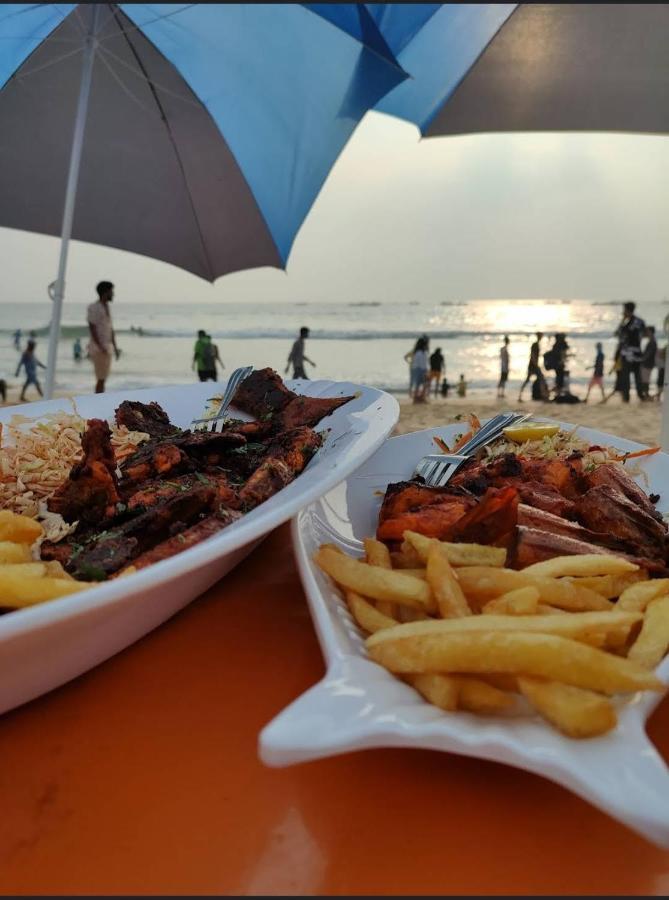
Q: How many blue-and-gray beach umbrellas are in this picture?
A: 2